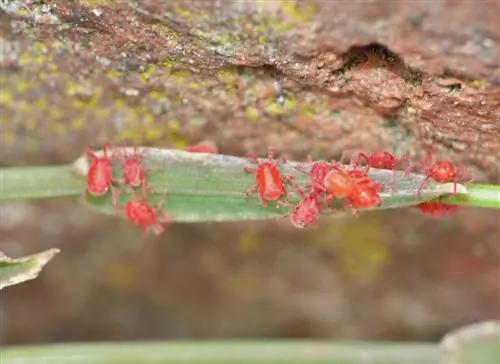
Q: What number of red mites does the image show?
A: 12